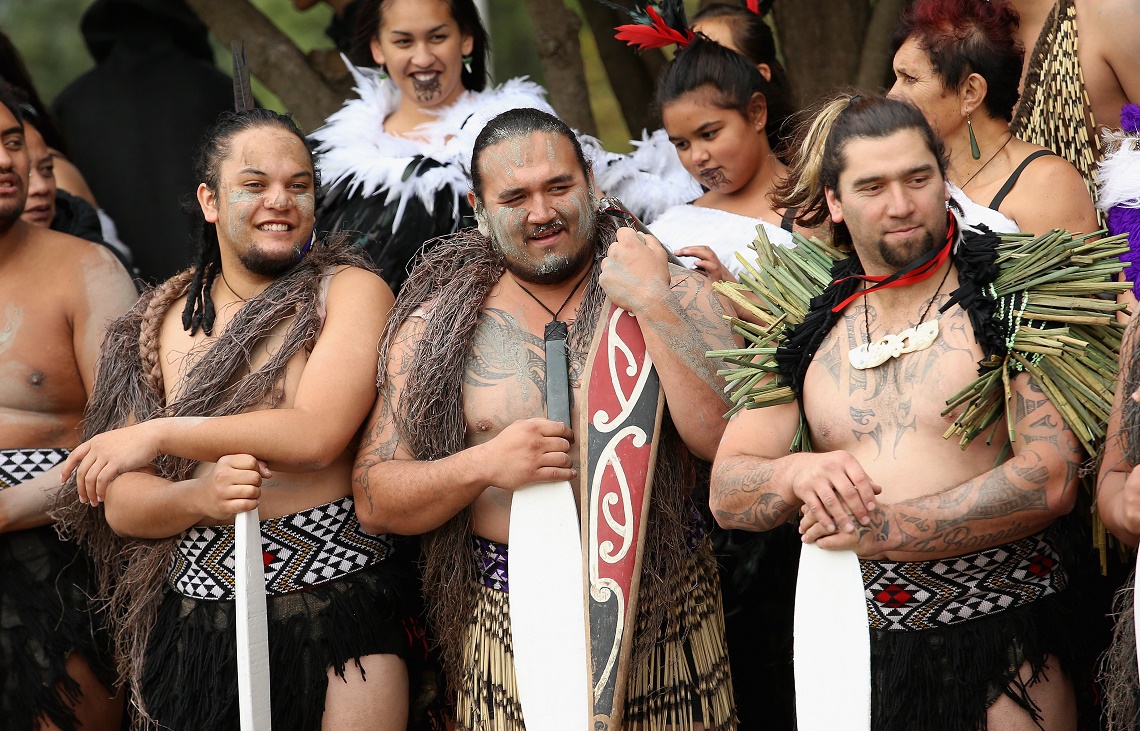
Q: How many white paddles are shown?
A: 3